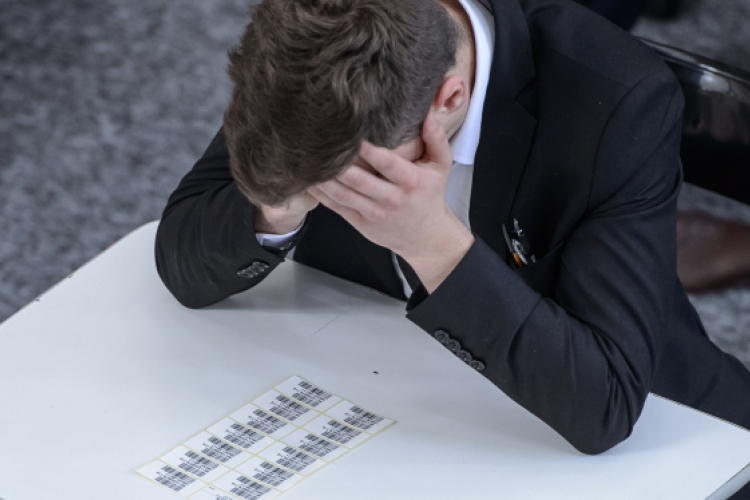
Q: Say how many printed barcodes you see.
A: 13